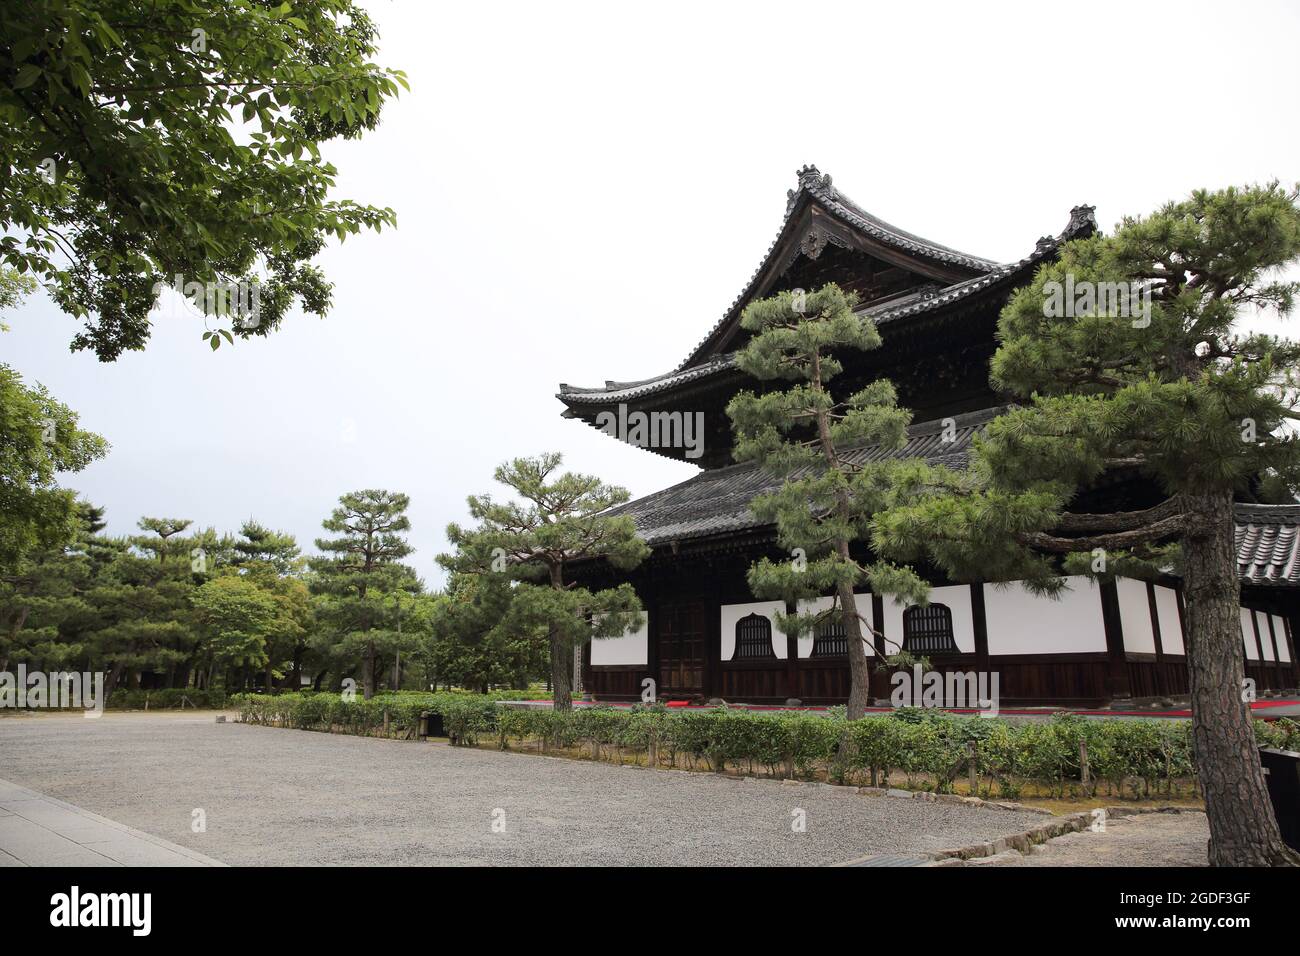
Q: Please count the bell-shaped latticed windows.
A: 3